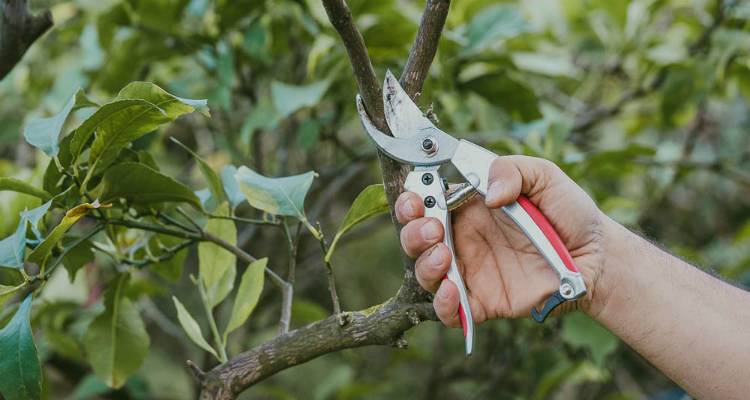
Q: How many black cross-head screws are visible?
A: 2